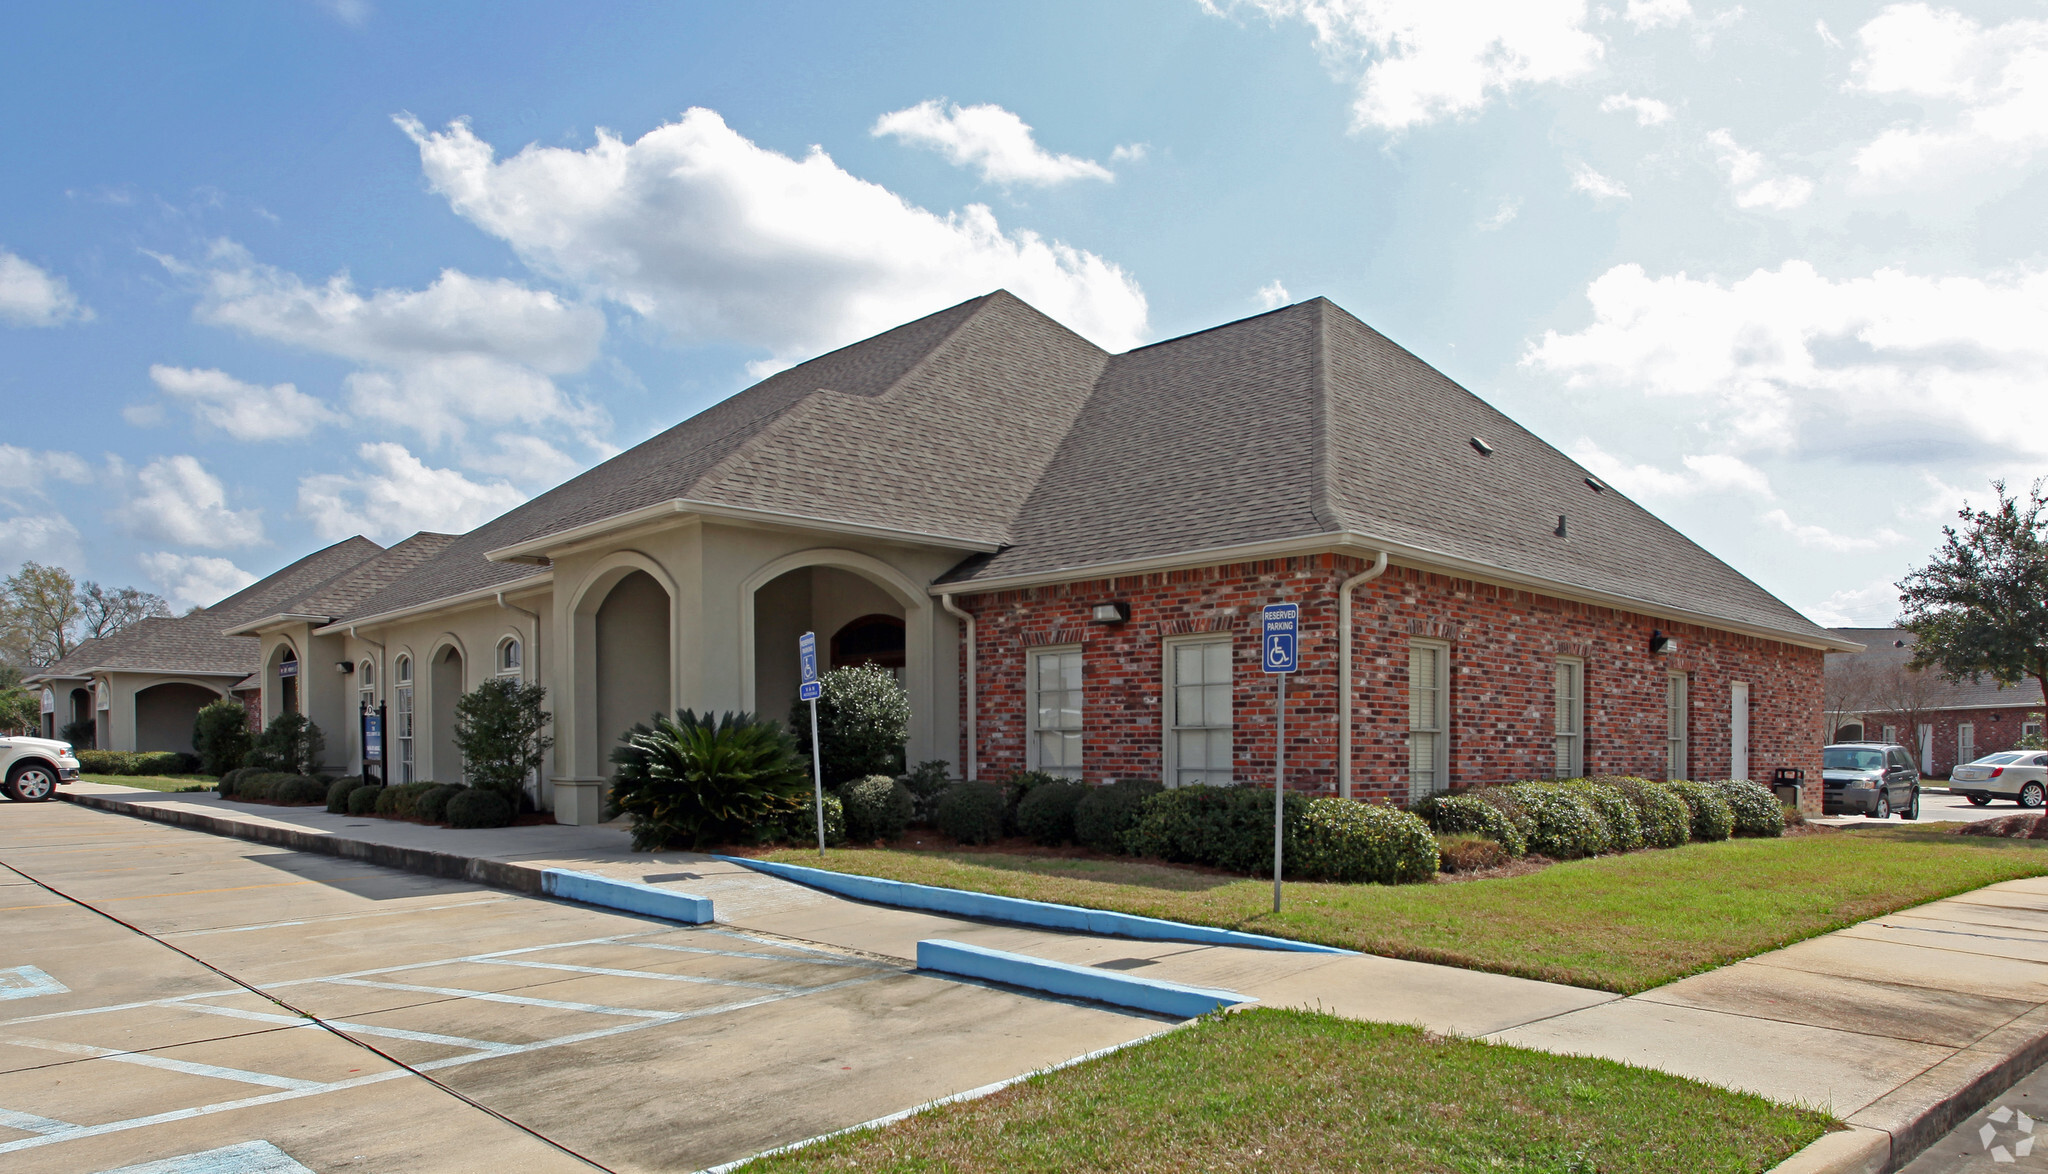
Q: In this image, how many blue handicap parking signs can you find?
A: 2